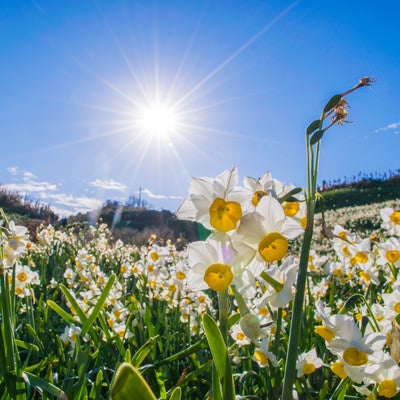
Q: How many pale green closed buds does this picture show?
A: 1